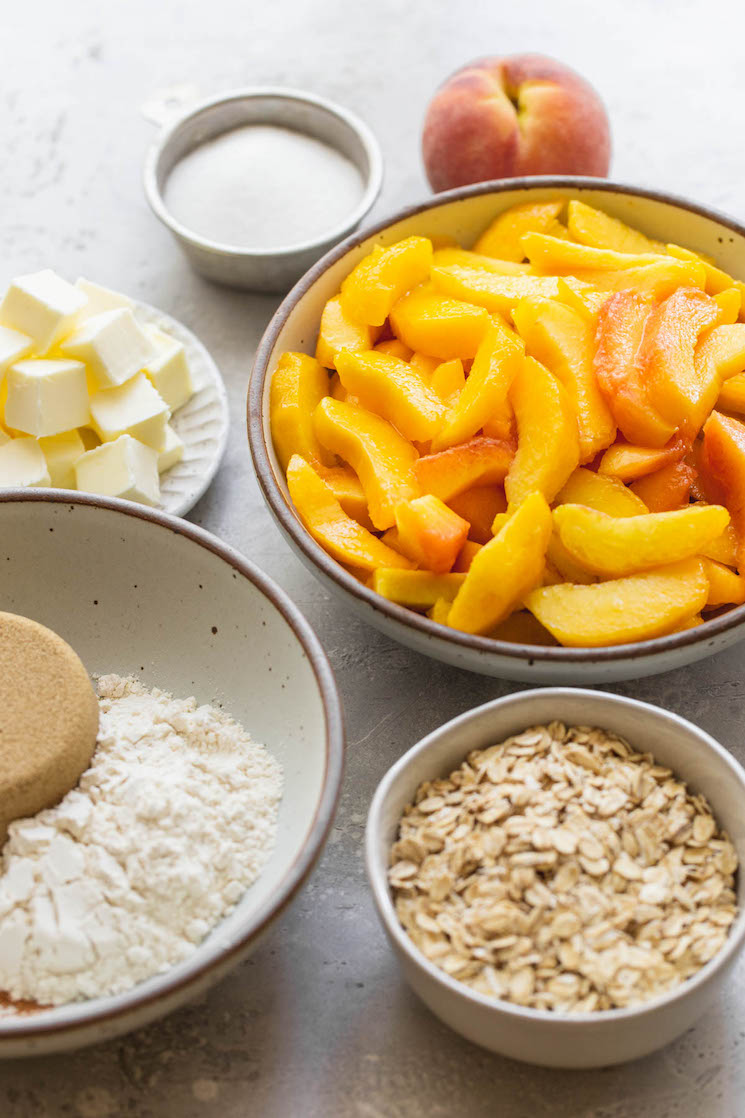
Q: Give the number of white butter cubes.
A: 11